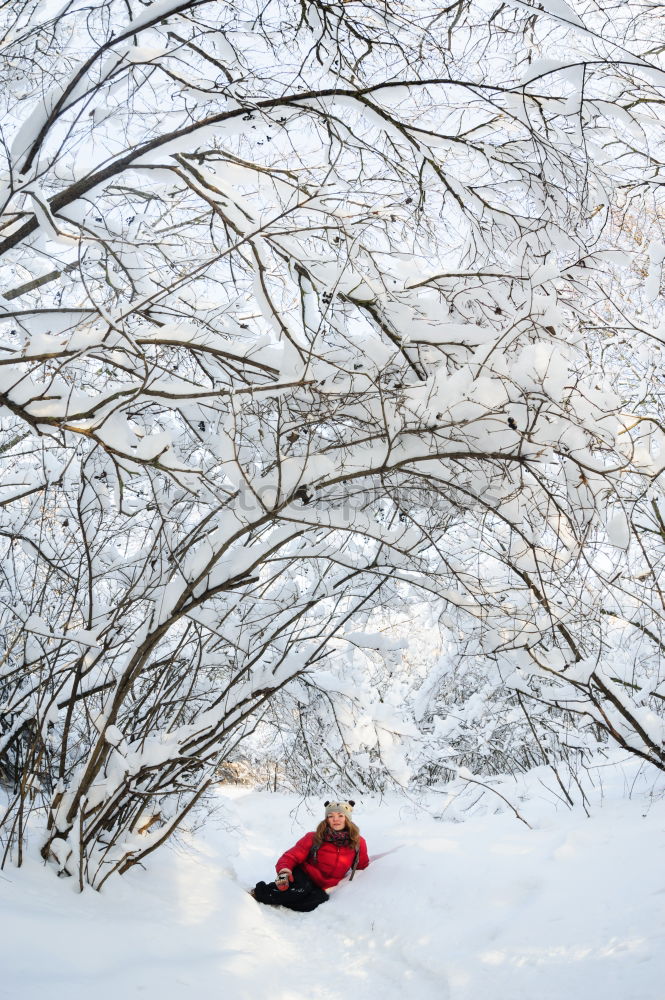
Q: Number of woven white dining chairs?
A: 0